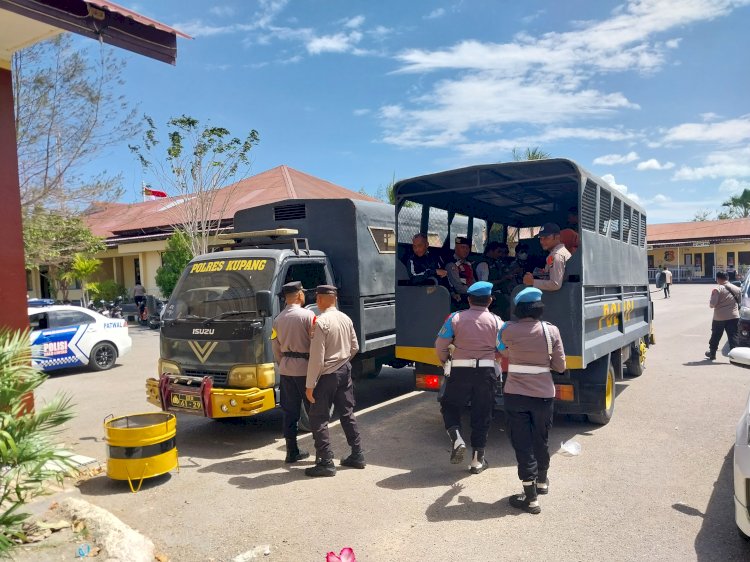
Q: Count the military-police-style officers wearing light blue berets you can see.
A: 2